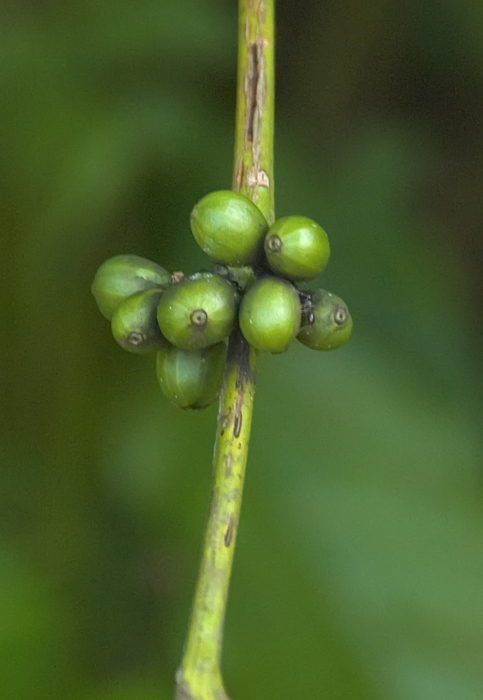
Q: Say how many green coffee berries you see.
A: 8